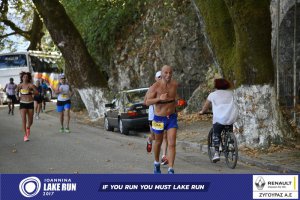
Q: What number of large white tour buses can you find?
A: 1